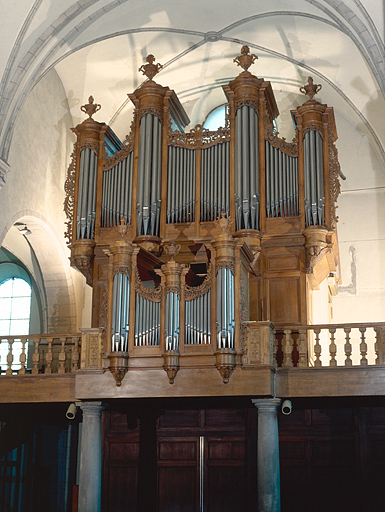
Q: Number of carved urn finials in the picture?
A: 7